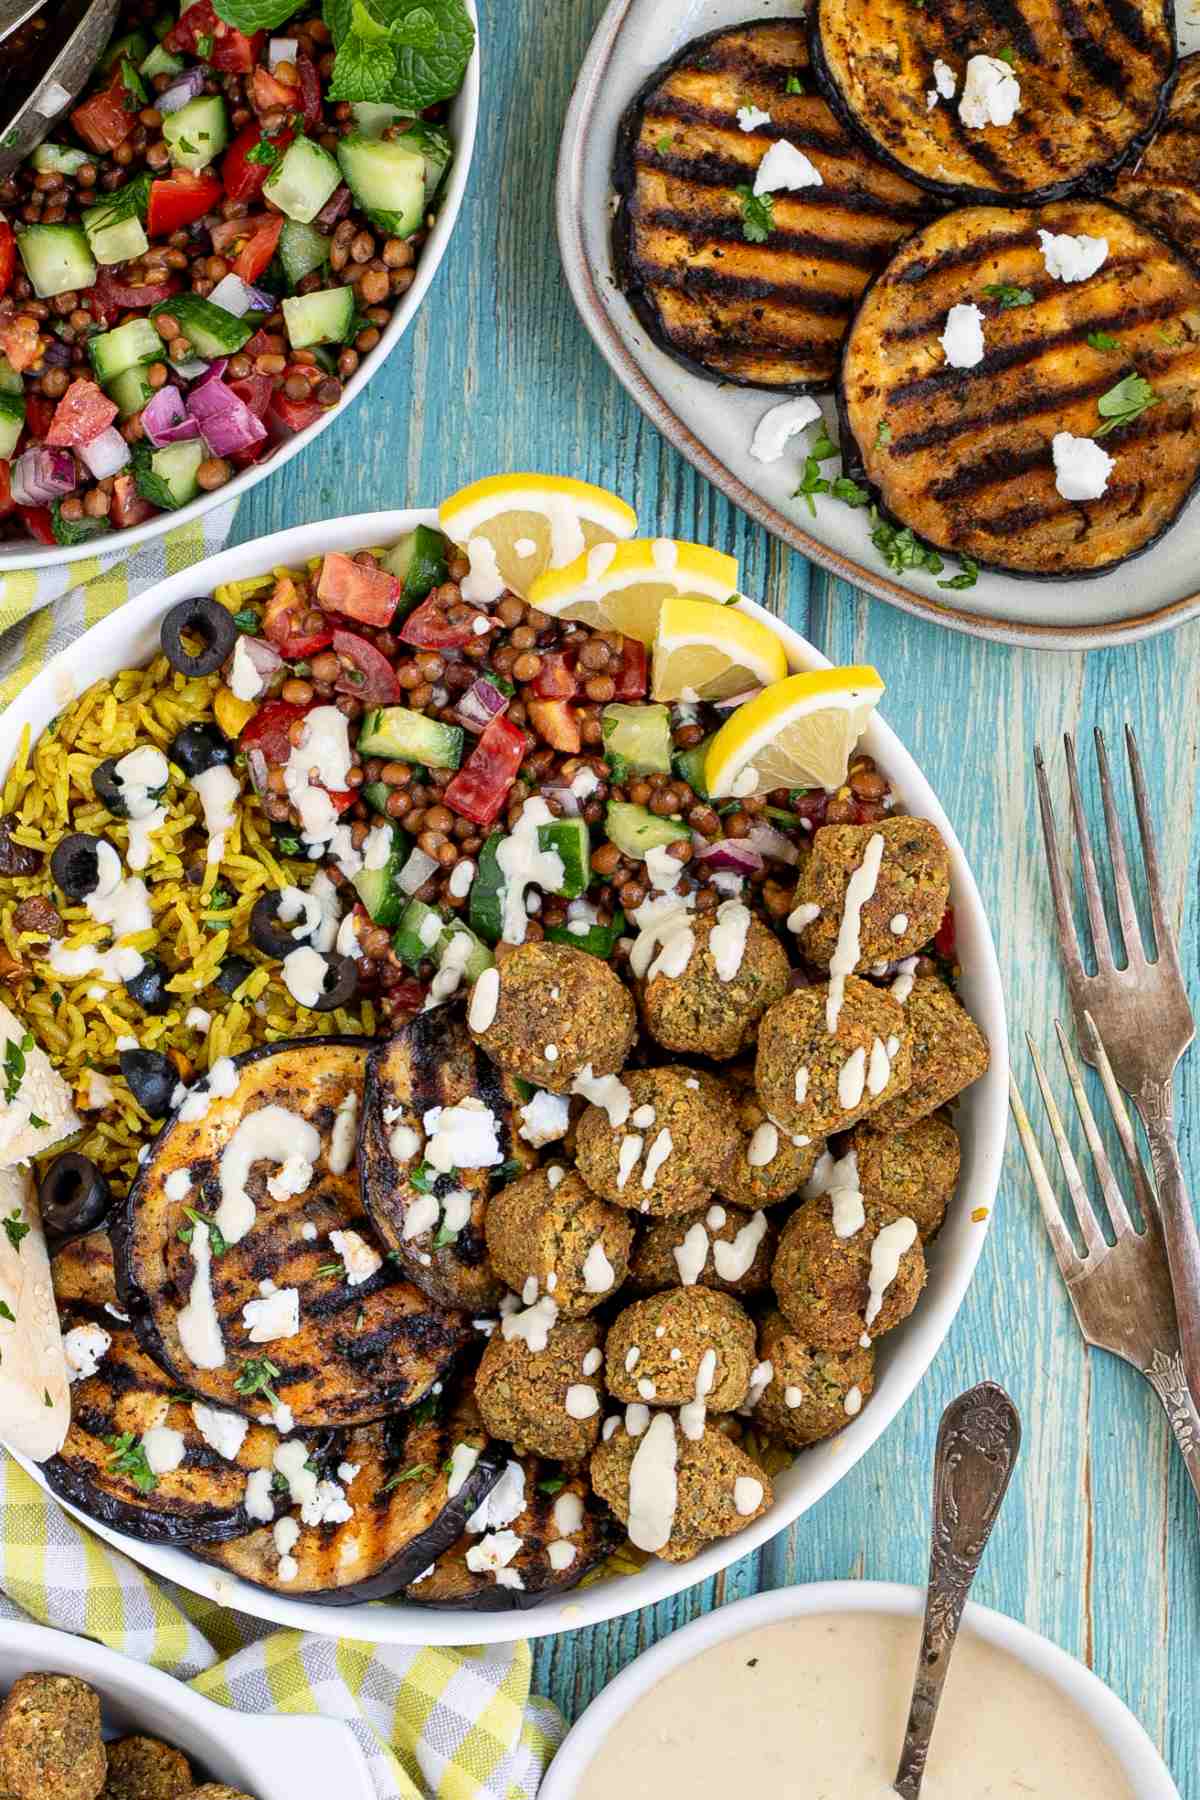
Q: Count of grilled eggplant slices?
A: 9